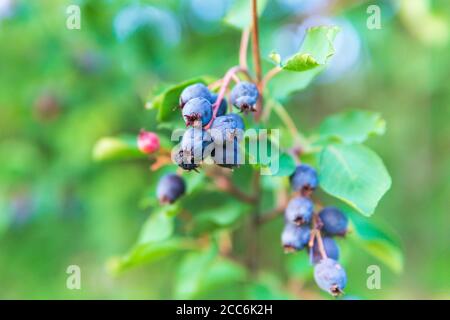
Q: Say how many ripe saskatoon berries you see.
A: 15